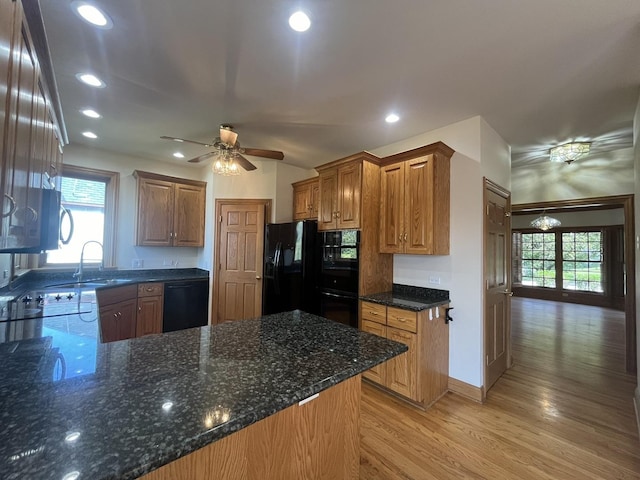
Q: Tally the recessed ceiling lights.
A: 7